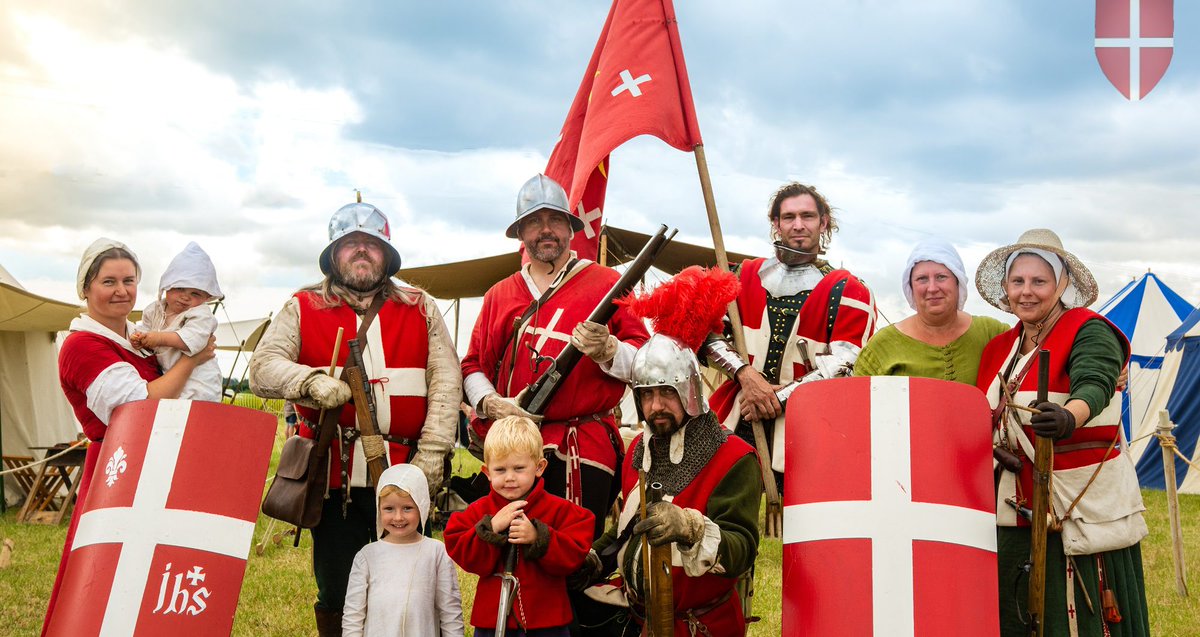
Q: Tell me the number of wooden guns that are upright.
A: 3